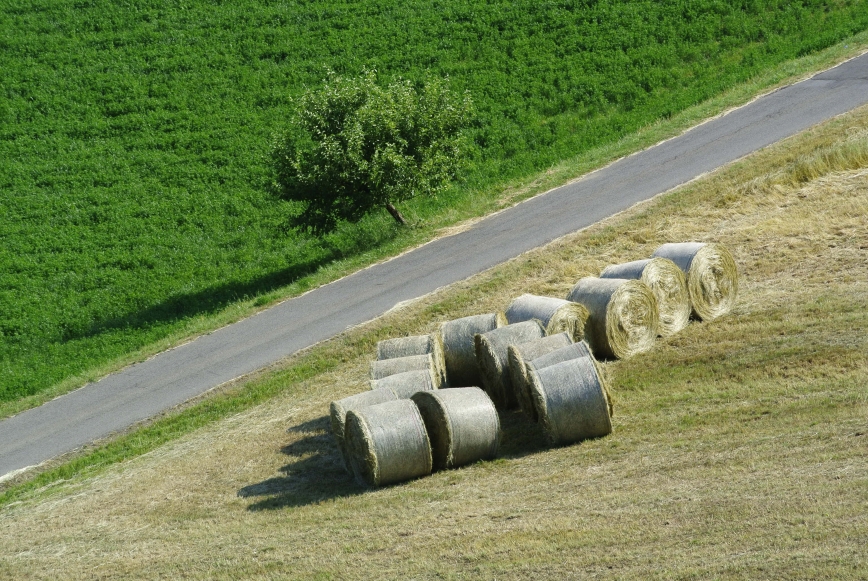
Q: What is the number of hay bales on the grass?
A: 15